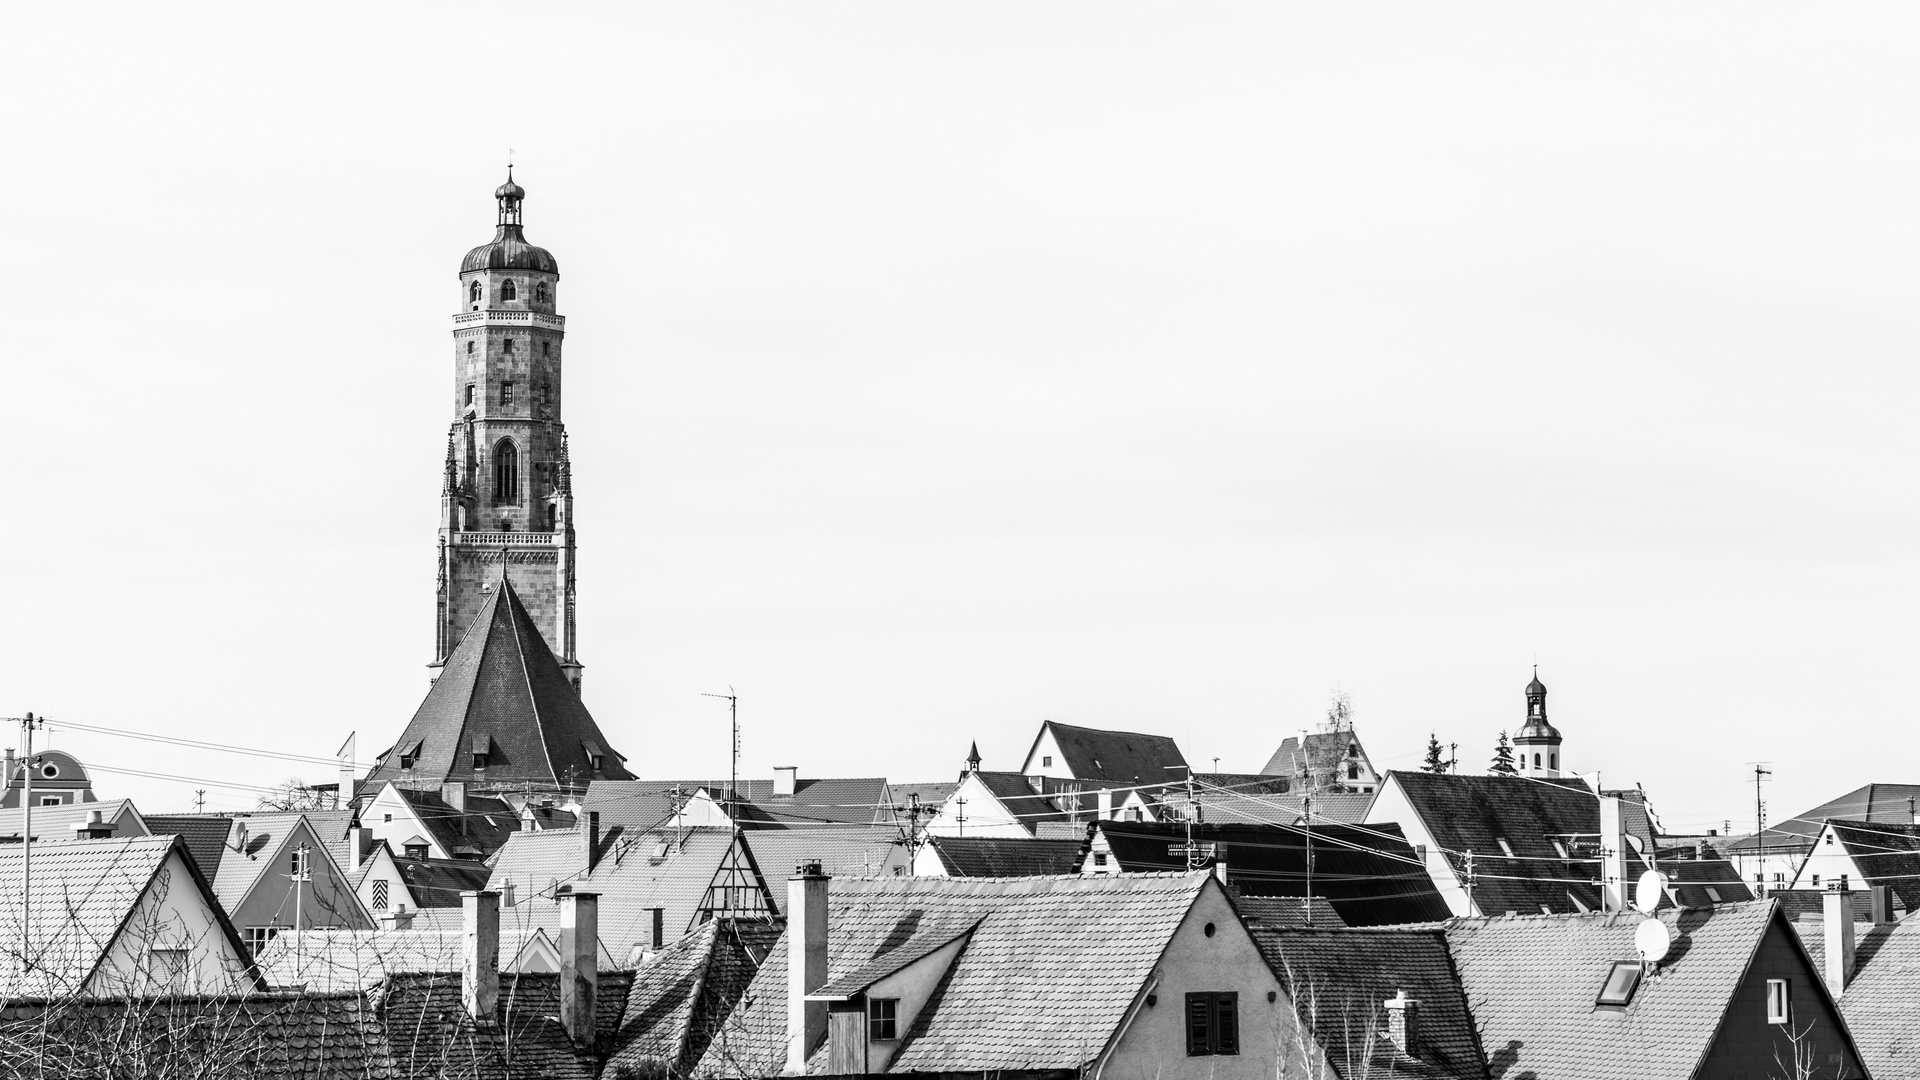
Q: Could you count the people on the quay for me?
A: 0